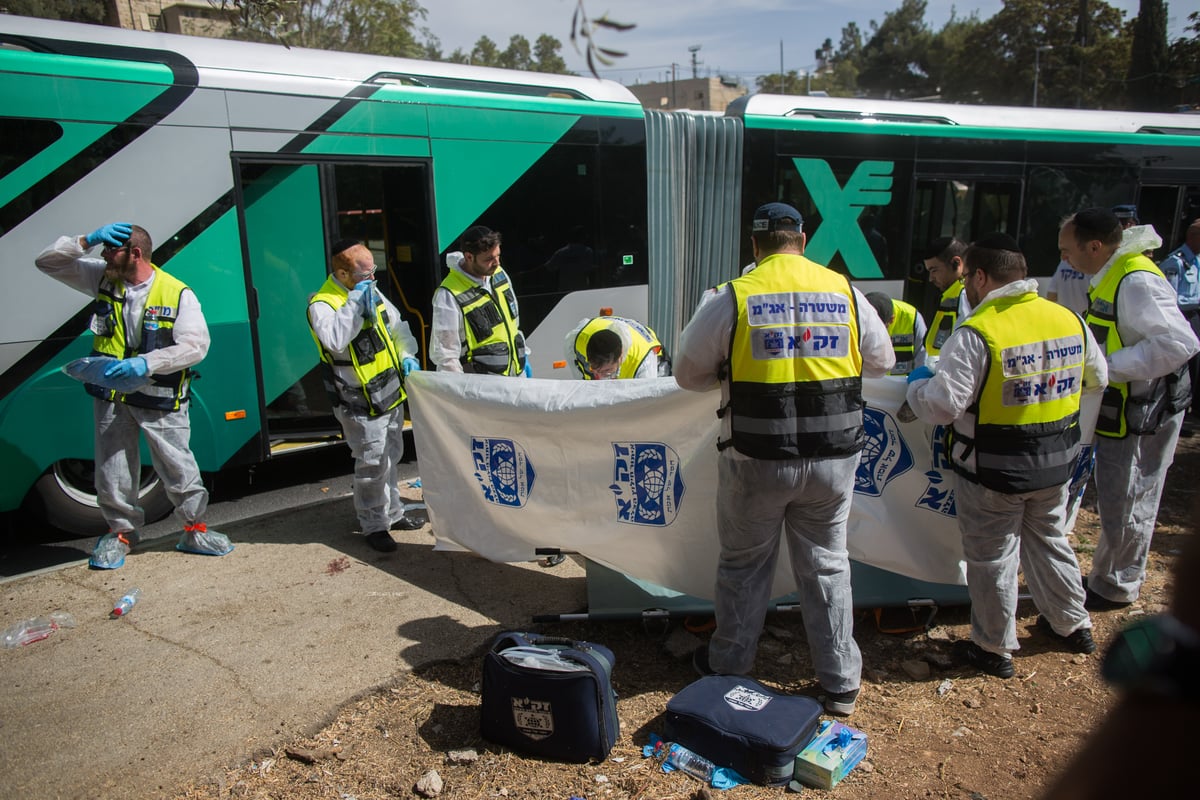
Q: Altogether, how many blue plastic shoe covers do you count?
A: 2